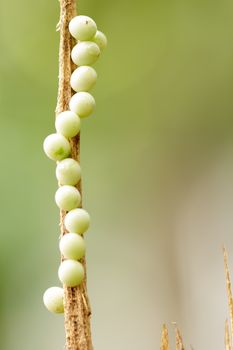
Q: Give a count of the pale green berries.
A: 13